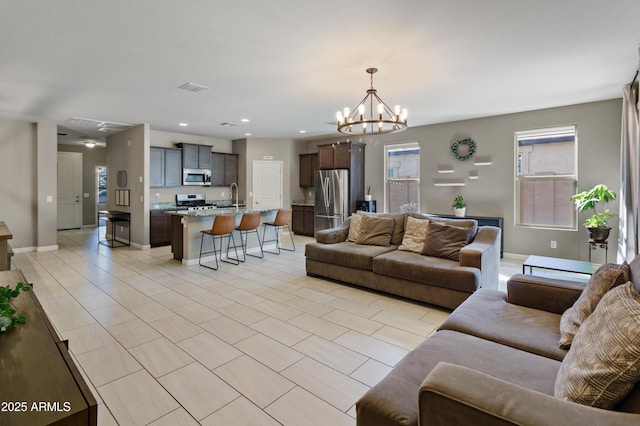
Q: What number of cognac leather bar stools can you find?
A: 3